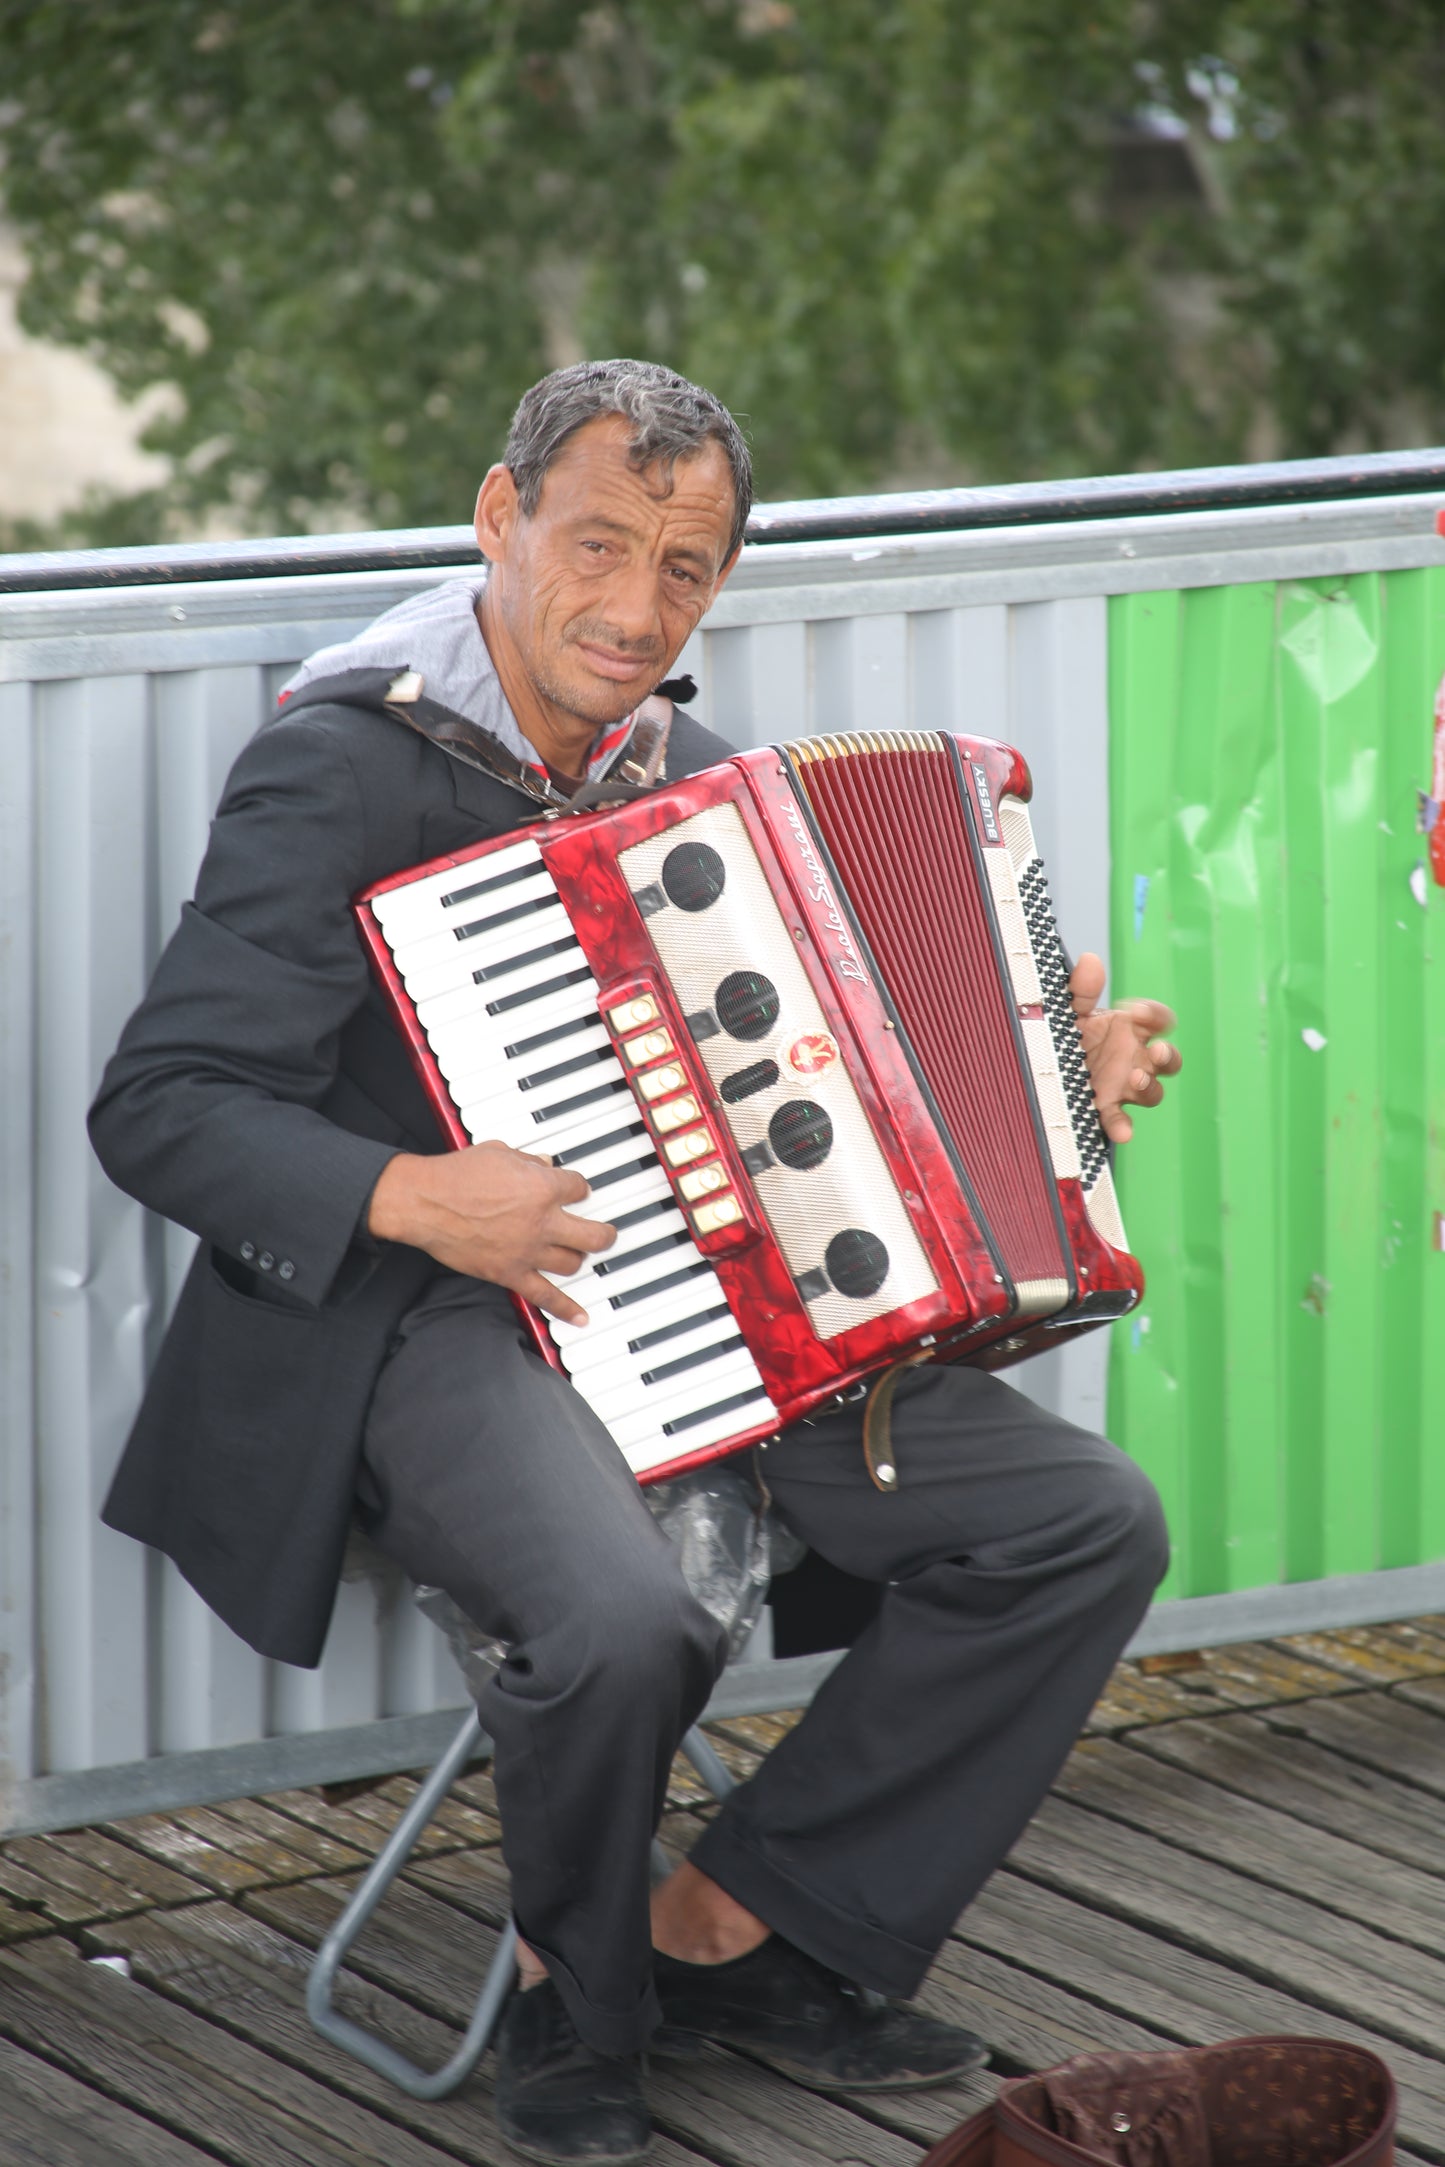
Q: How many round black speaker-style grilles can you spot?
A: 4